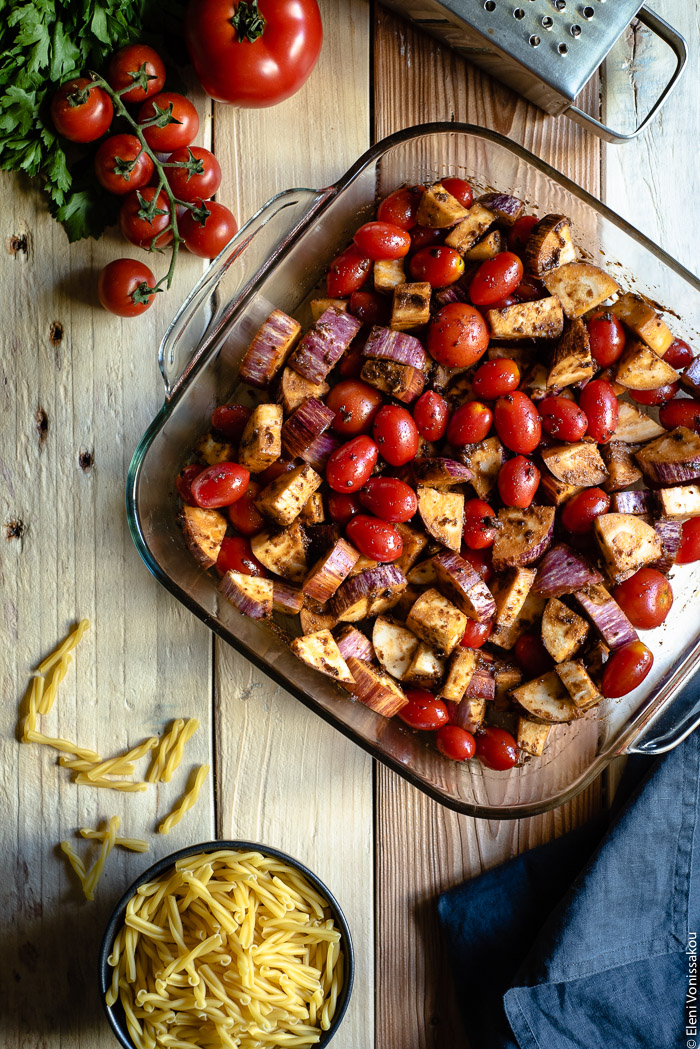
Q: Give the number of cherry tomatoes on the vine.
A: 8